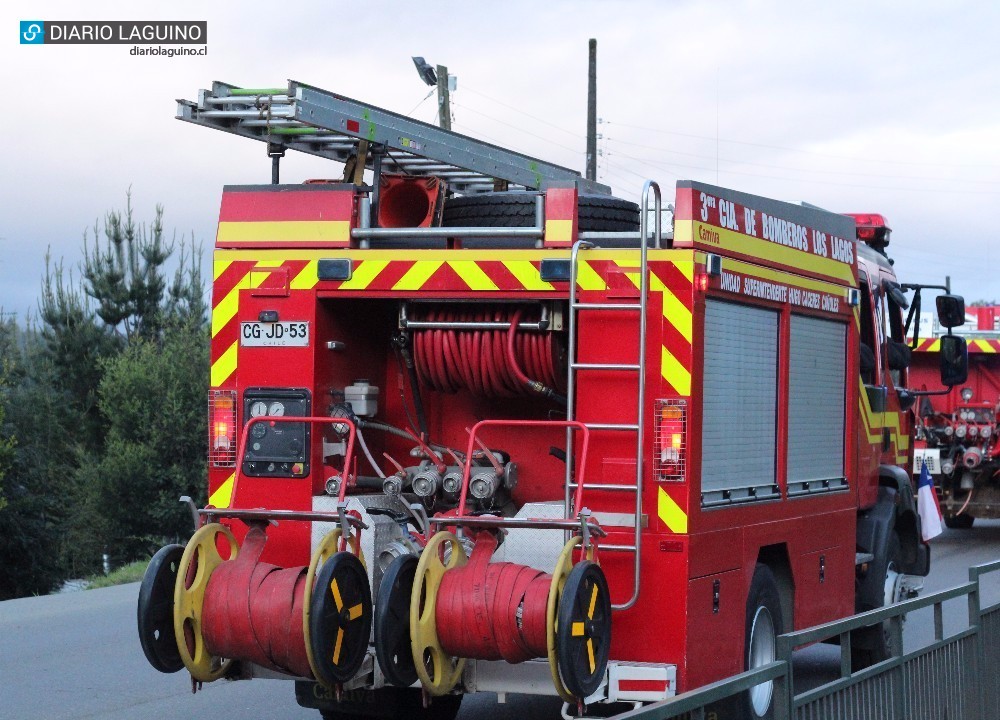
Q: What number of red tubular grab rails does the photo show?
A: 2